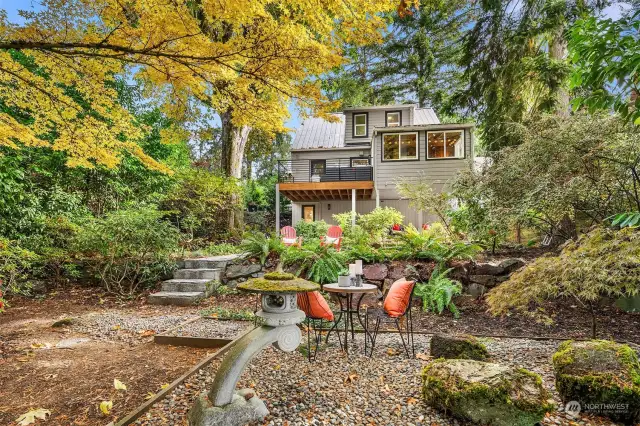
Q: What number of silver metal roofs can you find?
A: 1